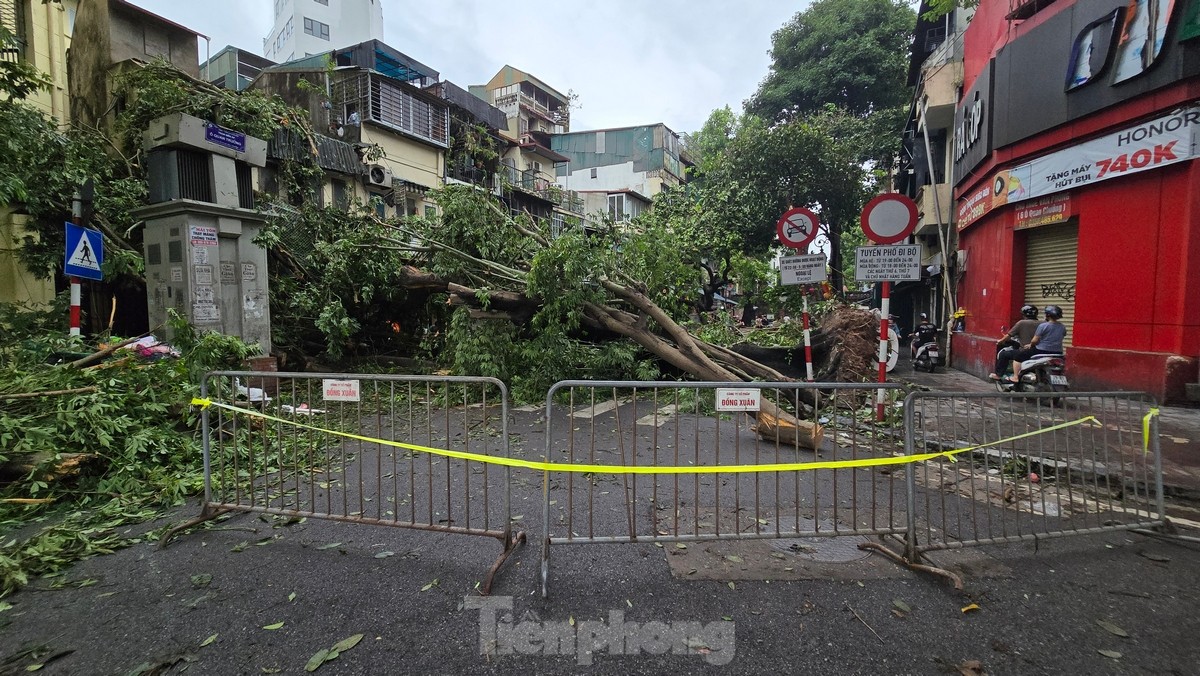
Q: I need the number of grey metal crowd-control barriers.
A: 3